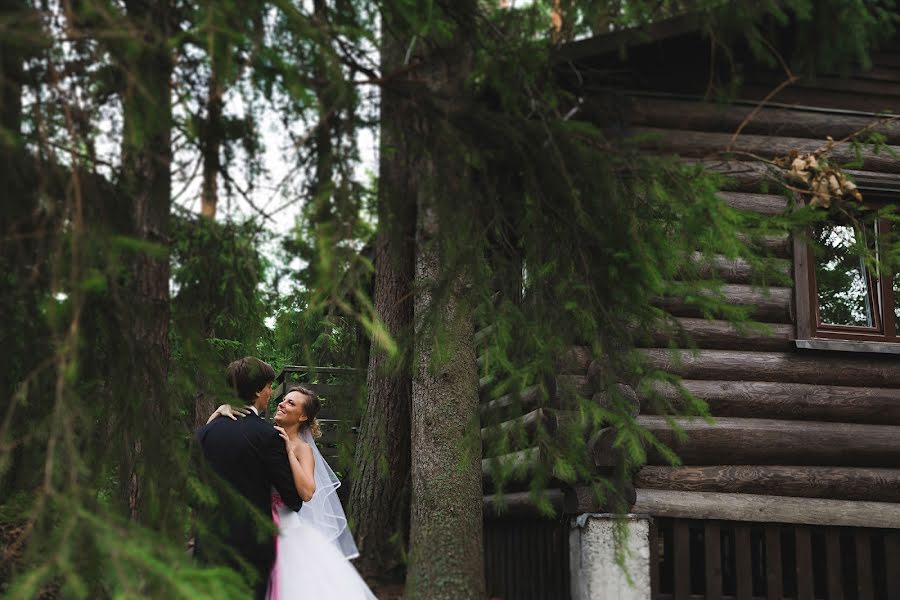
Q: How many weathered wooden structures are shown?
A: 1